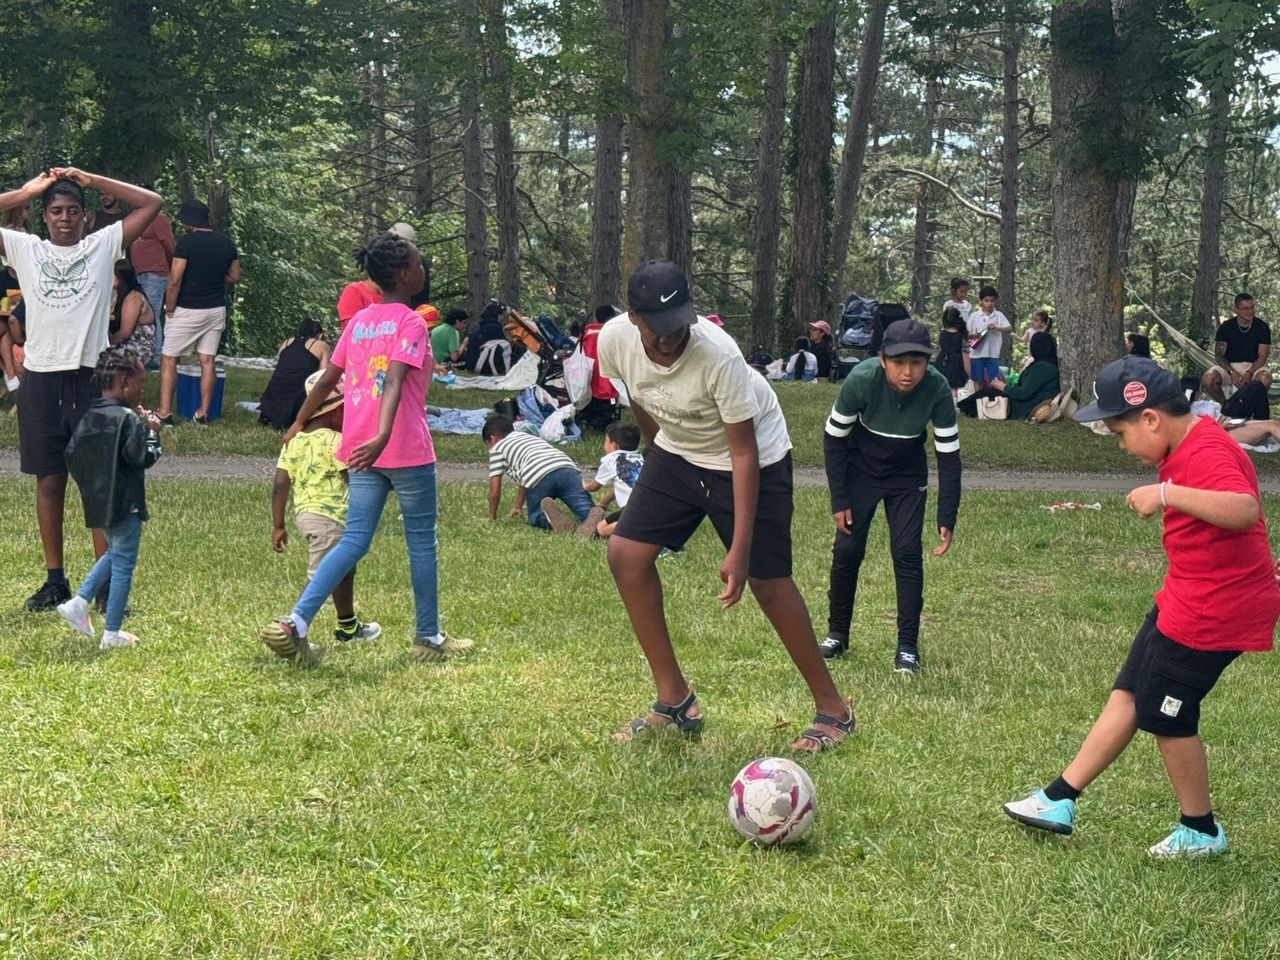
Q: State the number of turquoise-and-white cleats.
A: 2